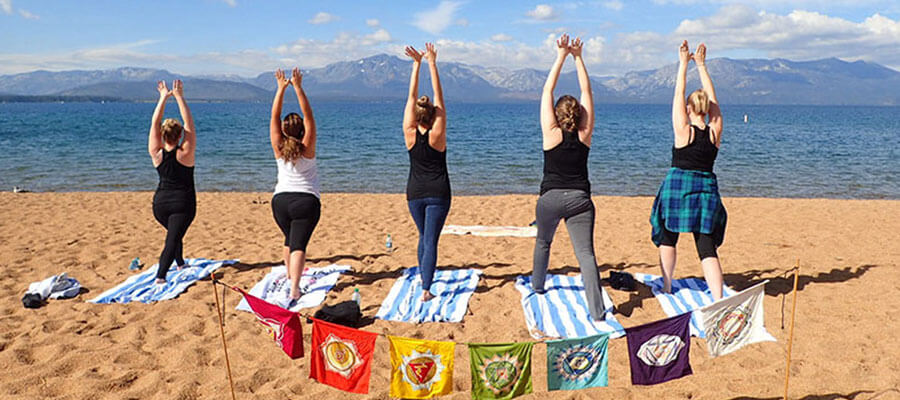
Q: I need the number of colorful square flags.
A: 7